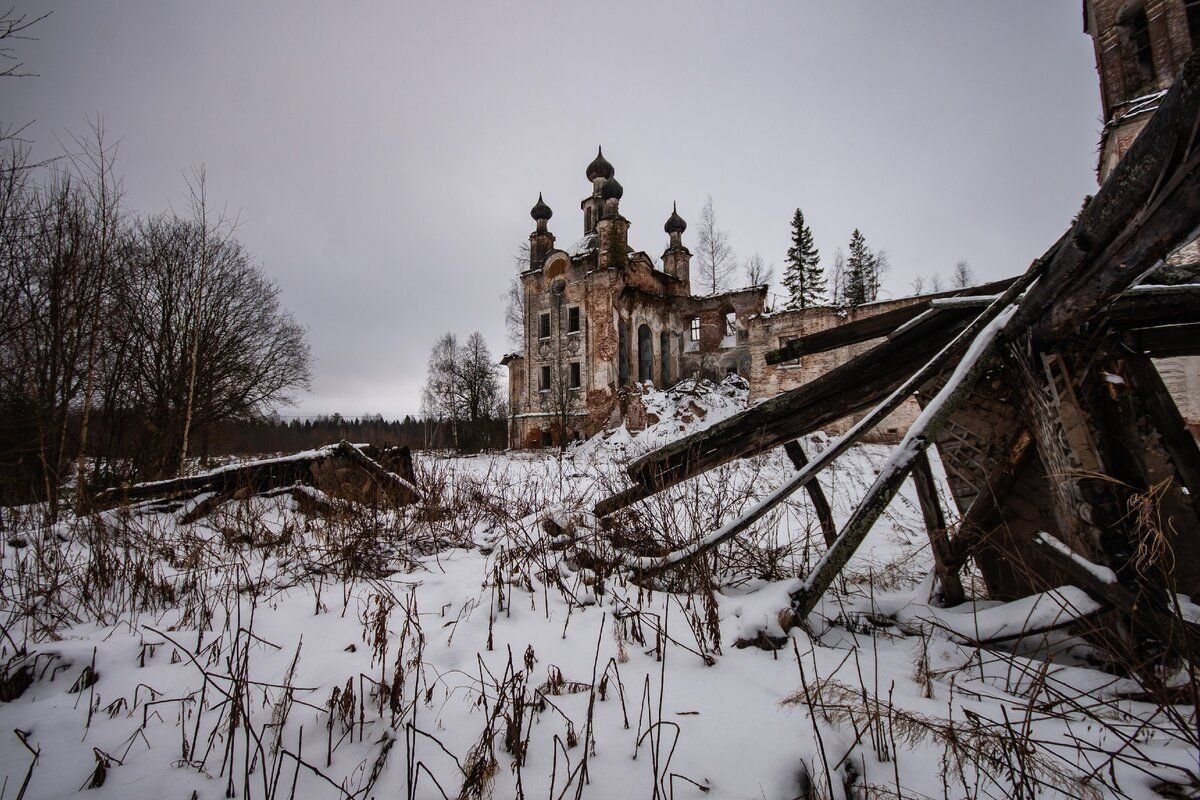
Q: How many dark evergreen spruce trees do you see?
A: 2